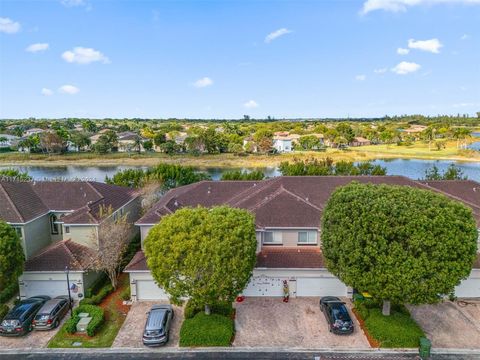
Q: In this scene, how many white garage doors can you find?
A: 5